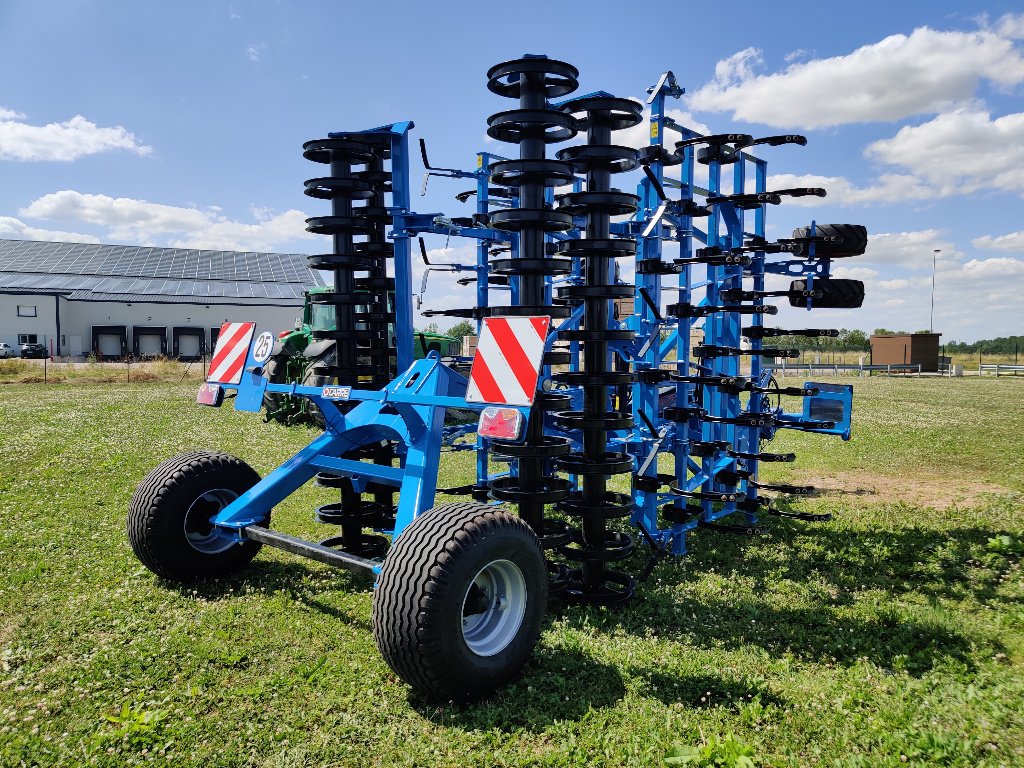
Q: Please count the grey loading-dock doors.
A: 3